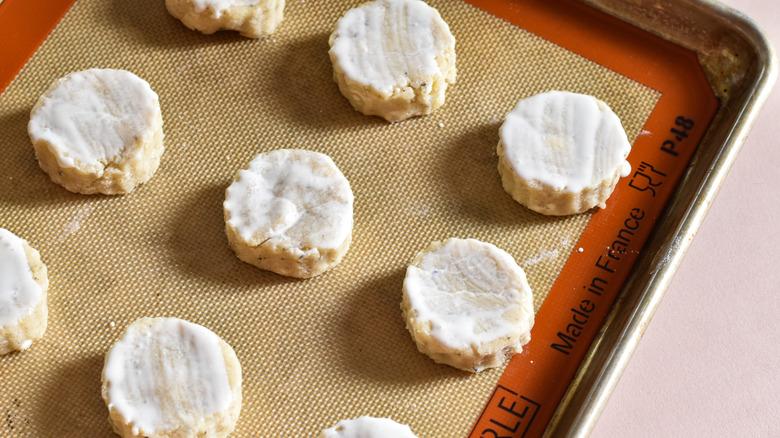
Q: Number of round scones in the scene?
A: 9